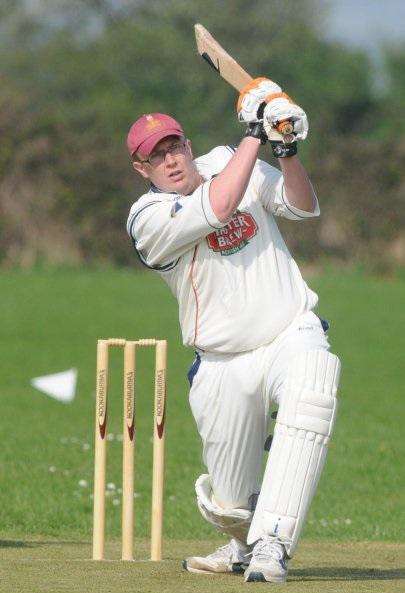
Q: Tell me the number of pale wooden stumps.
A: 3